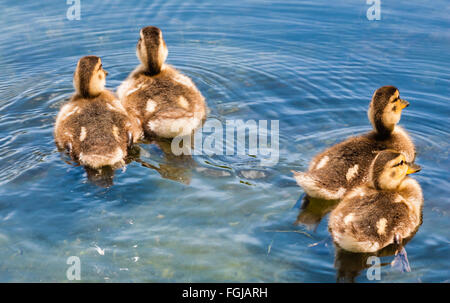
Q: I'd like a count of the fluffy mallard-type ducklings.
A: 4